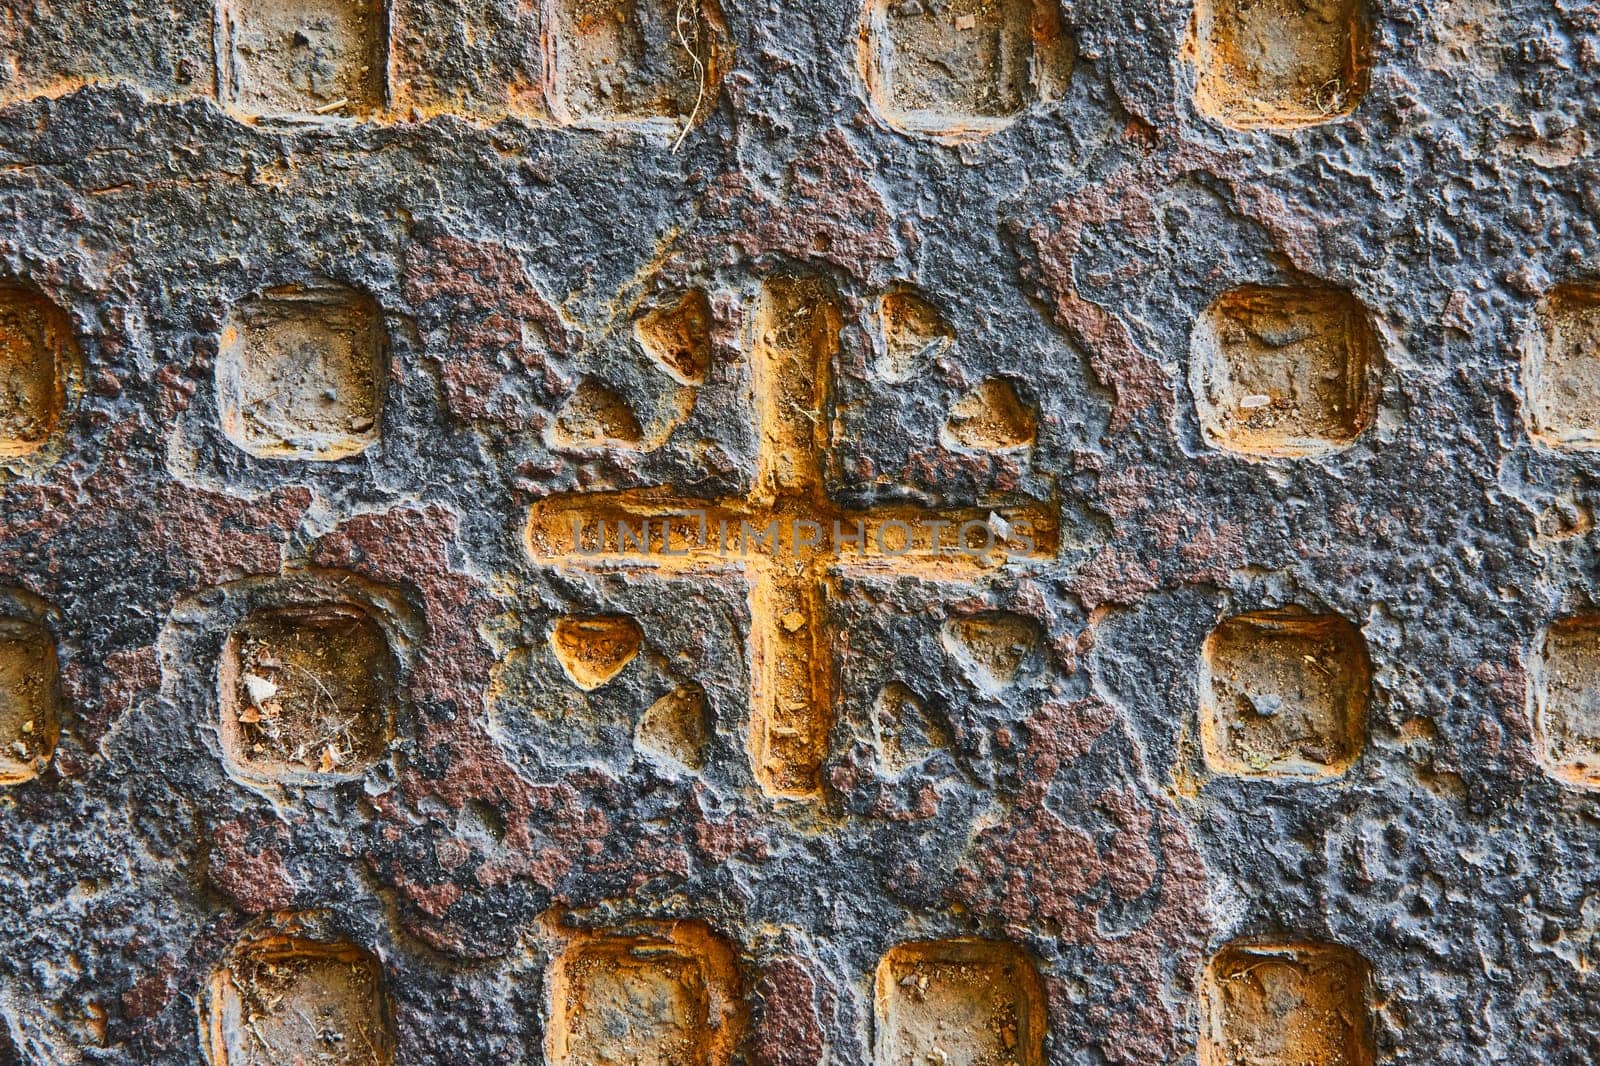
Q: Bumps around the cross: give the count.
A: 8